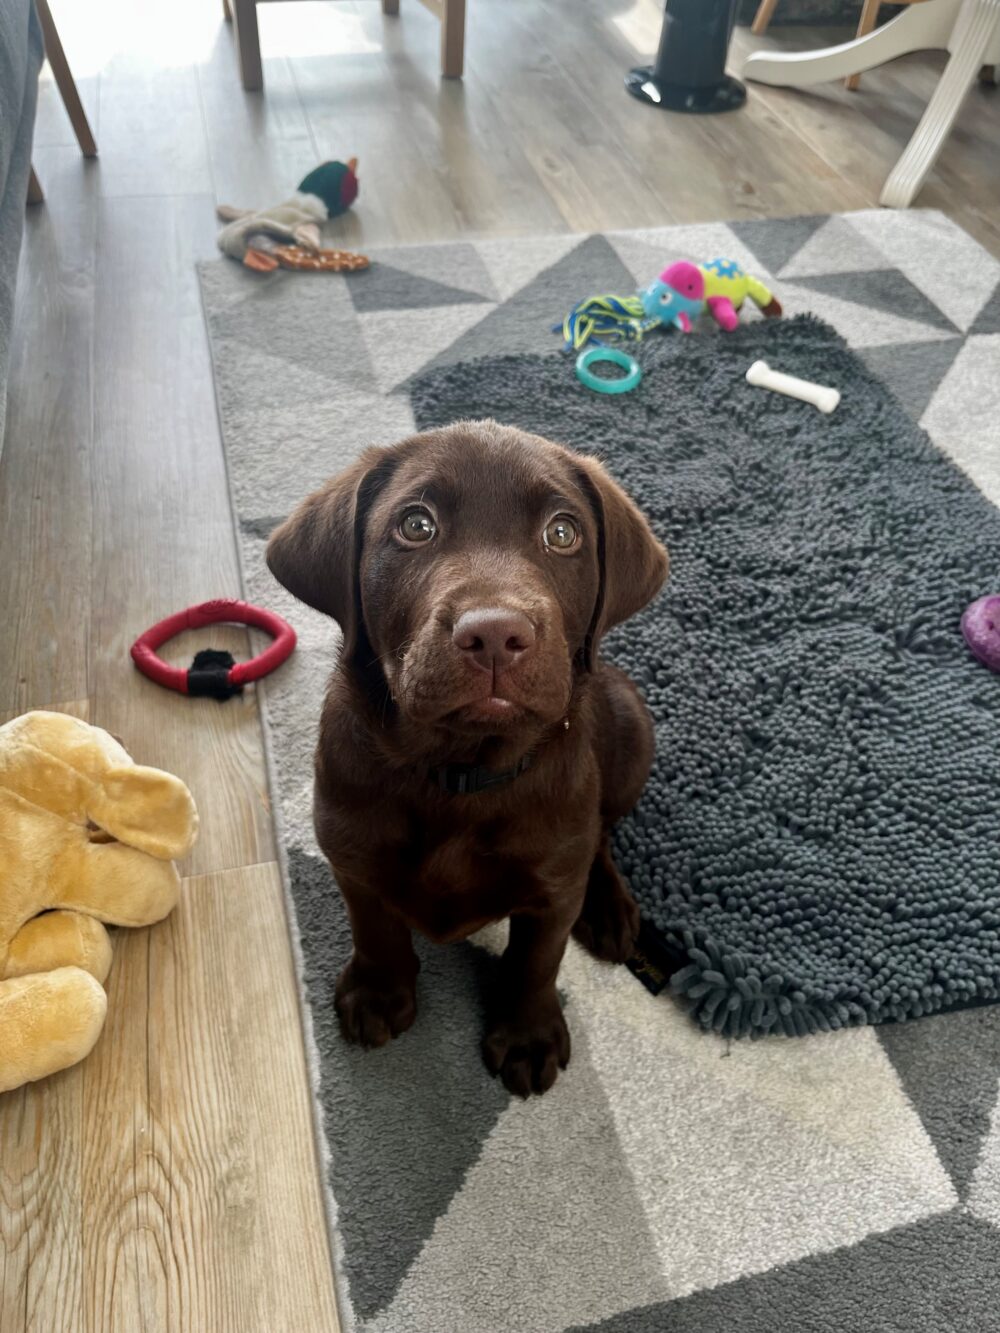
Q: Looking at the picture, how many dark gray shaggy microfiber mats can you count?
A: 1